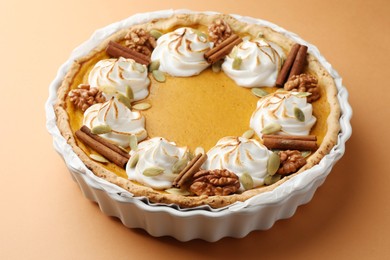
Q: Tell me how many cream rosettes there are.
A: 7